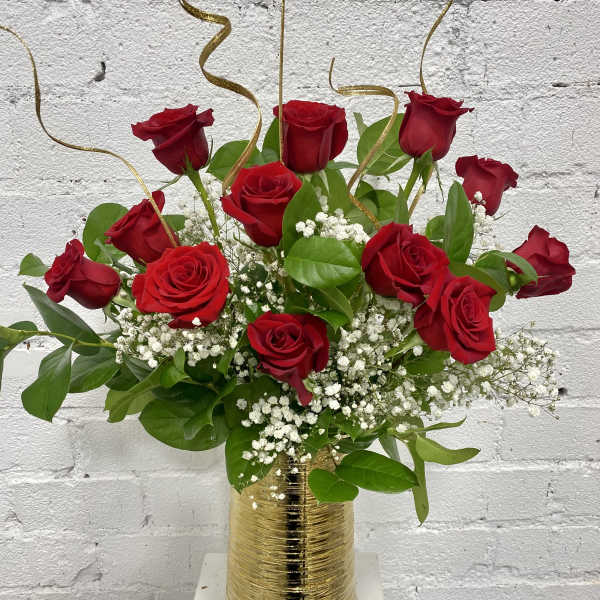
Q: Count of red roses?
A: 12